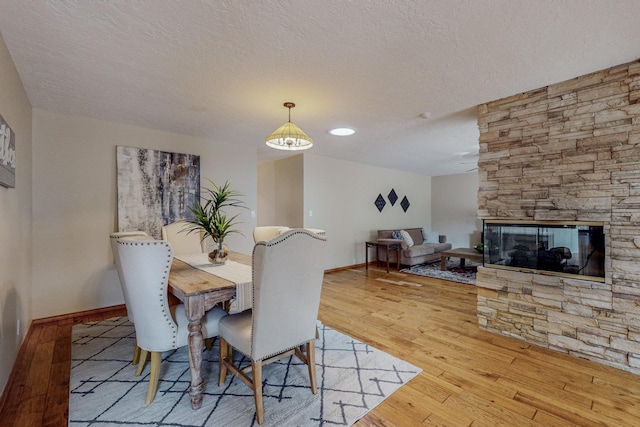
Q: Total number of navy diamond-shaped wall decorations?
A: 3